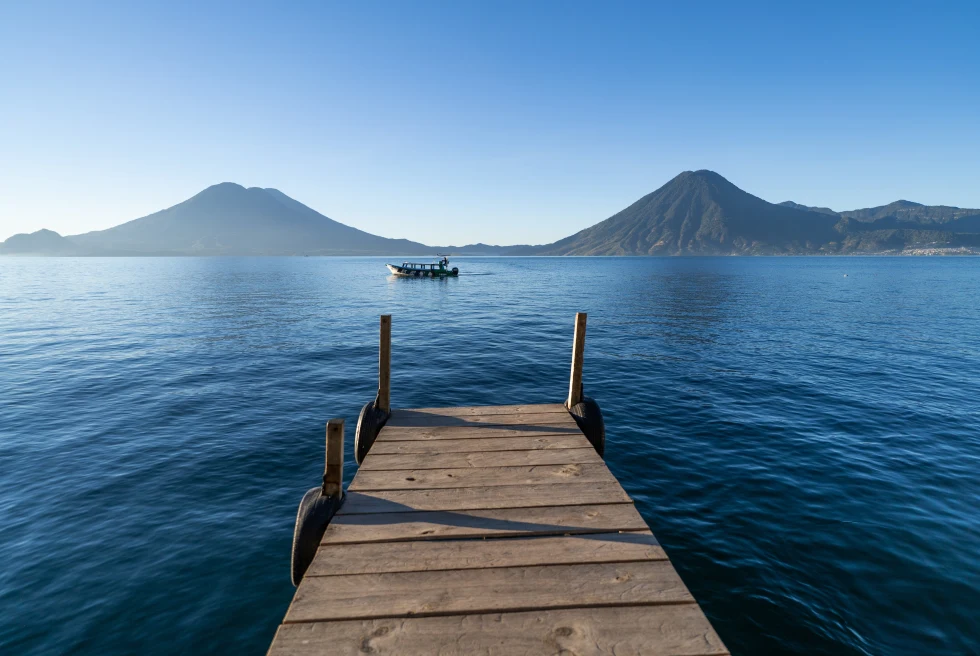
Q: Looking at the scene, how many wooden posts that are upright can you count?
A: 3